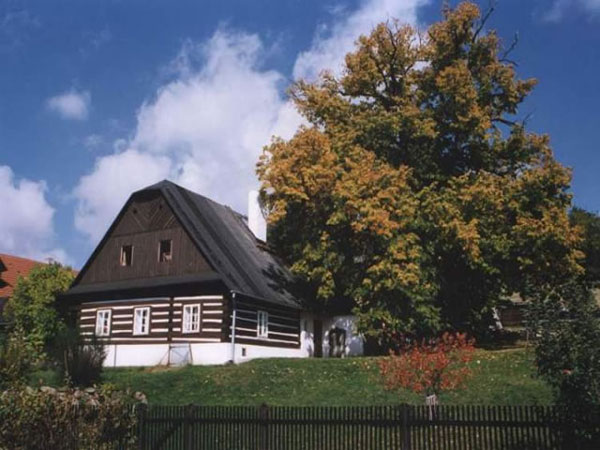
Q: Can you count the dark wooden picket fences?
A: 1